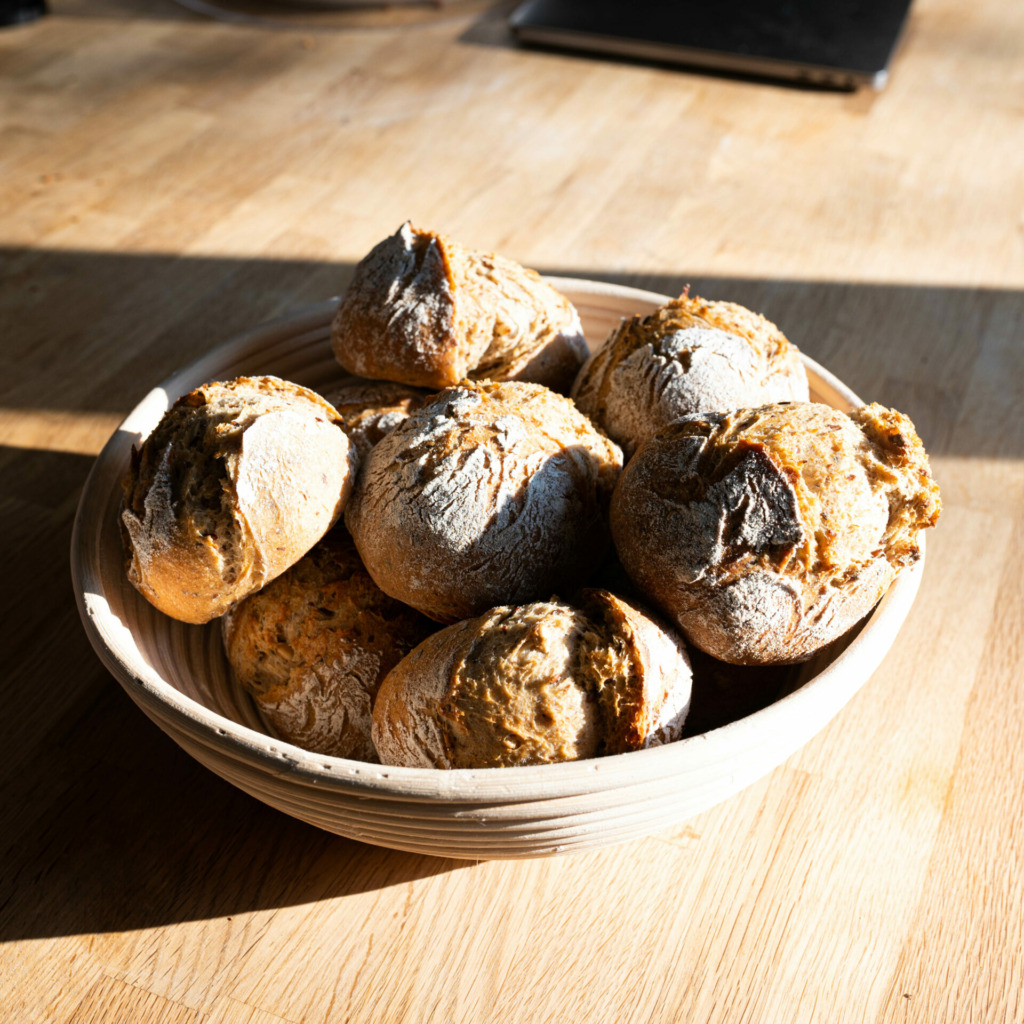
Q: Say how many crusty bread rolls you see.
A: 8